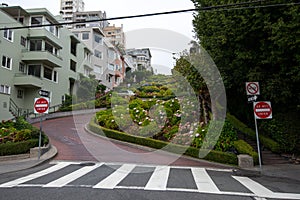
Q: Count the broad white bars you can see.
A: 6